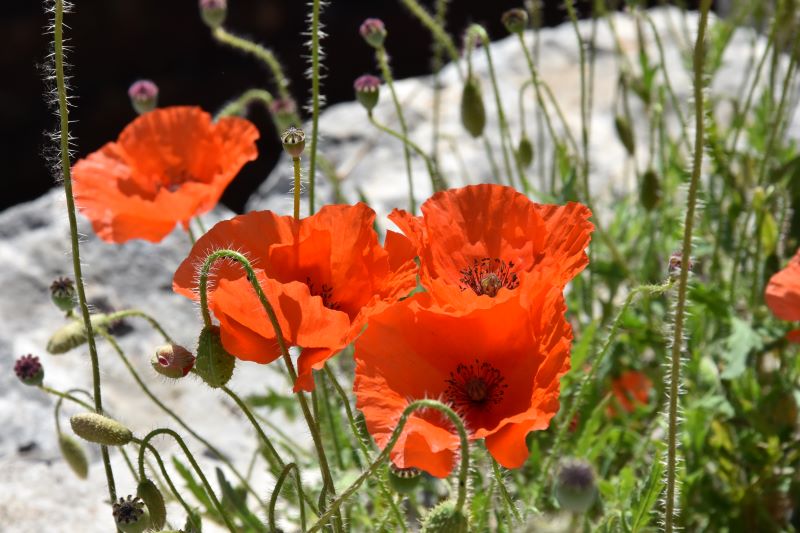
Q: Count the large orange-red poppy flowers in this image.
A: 4